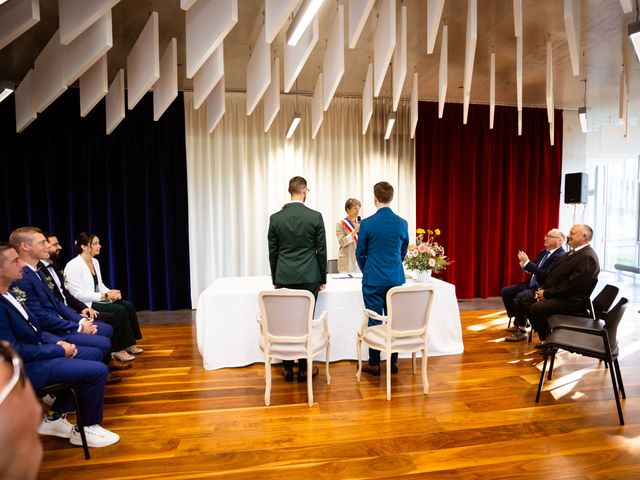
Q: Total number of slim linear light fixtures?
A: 6